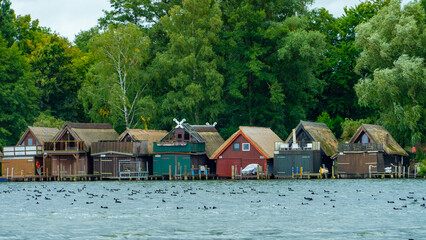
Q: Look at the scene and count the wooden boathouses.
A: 7